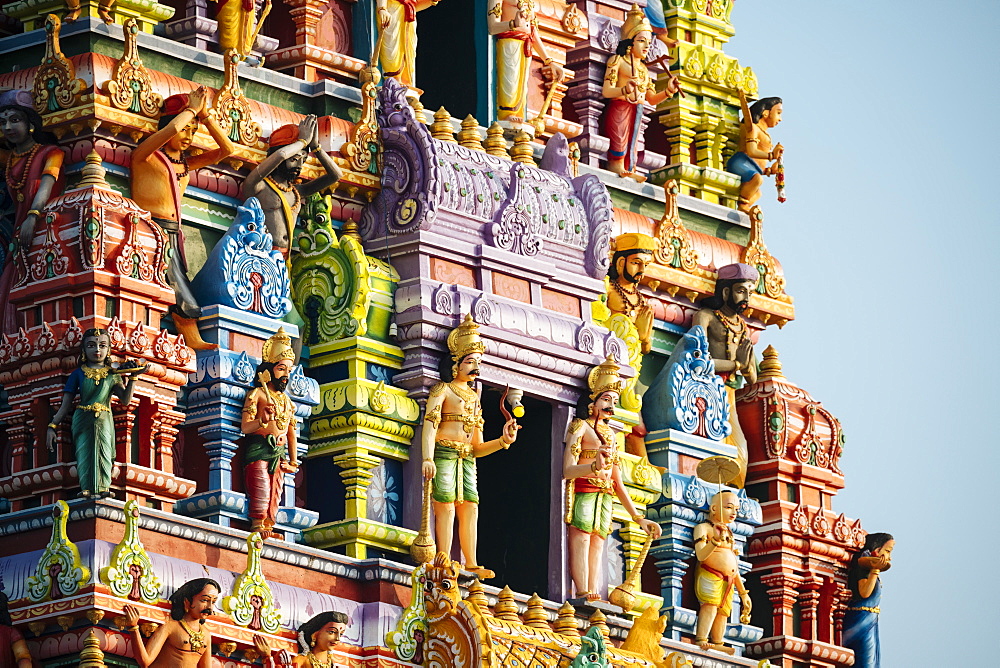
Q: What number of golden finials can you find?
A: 14